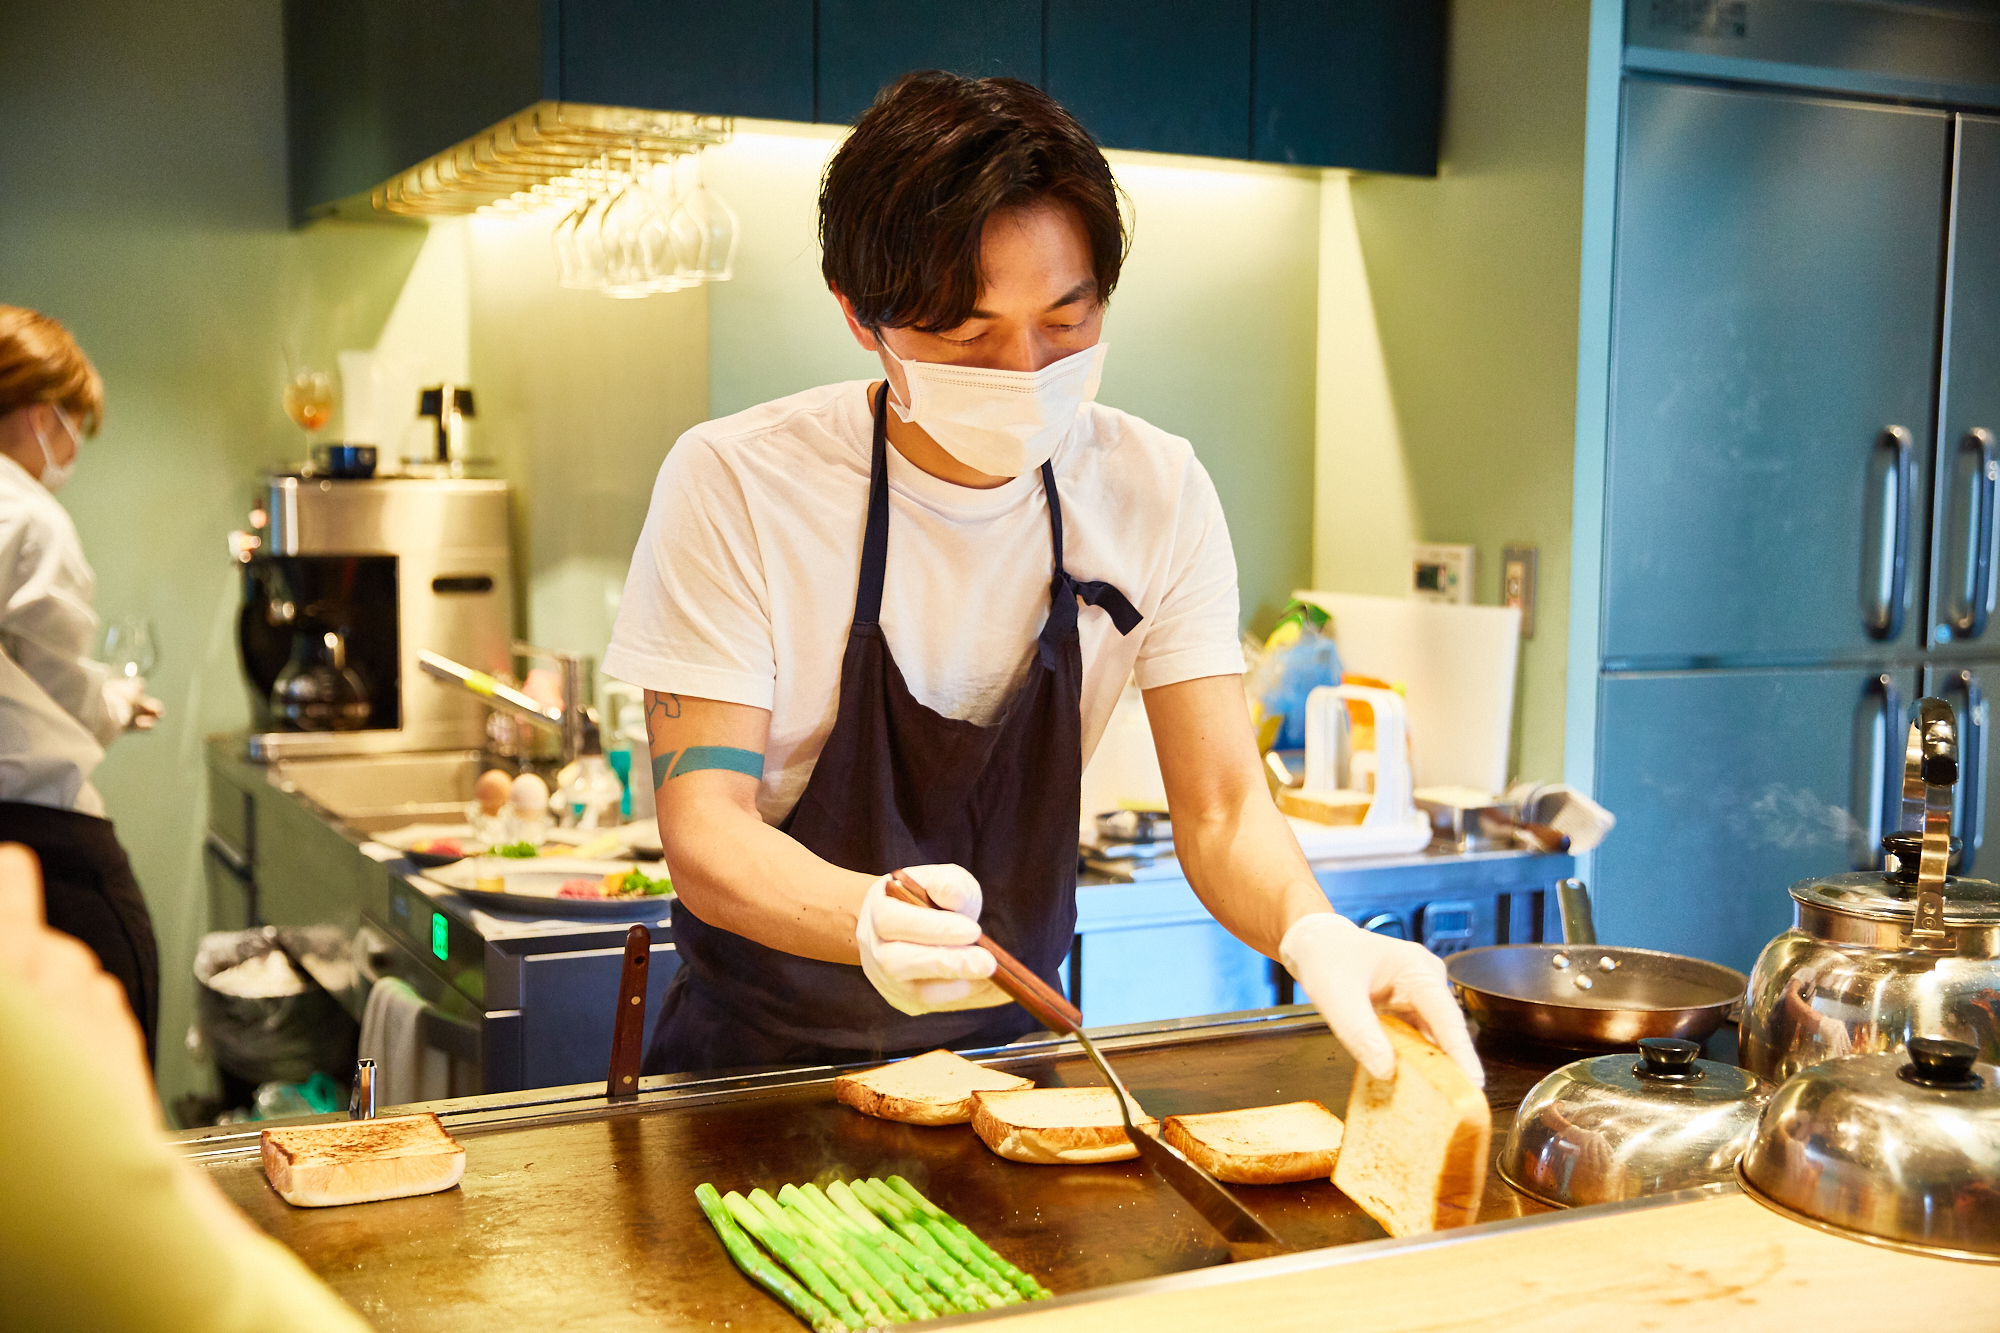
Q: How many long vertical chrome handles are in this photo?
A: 4